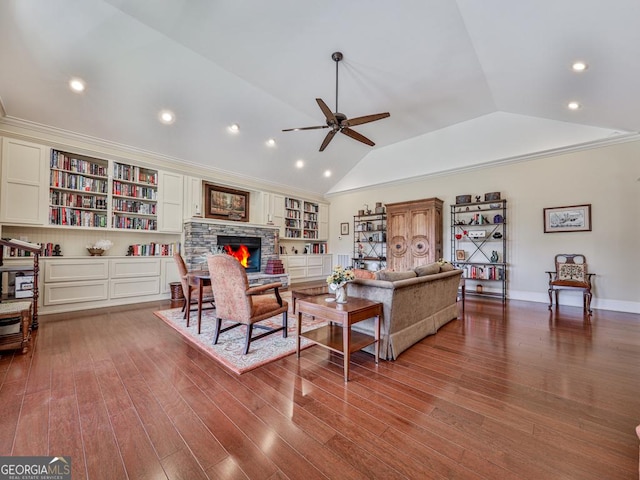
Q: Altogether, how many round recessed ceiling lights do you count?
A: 8